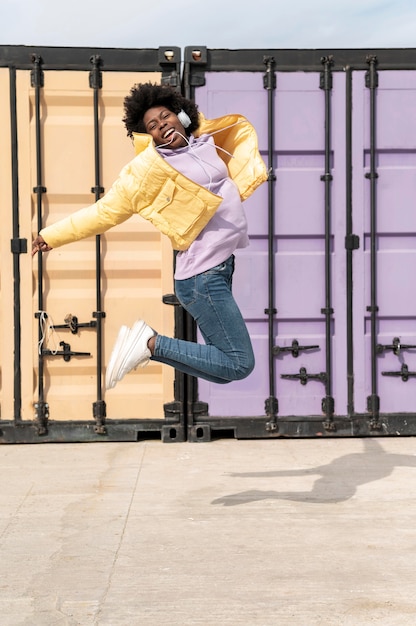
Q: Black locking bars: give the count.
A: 5